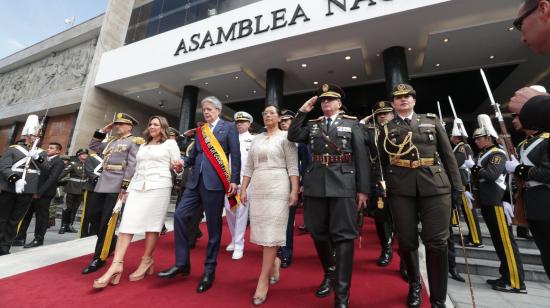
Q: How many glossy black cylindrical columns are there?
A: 3